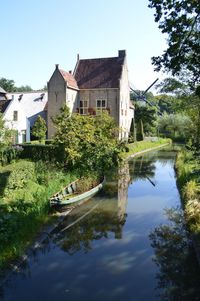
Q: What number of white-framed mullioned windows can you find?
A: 2